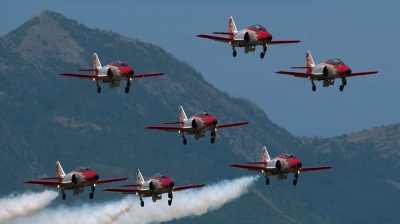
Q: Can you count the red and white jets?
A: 7